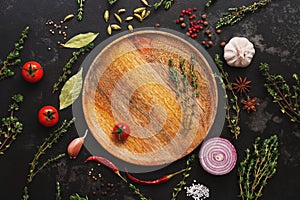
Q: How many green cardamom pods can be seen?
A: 13